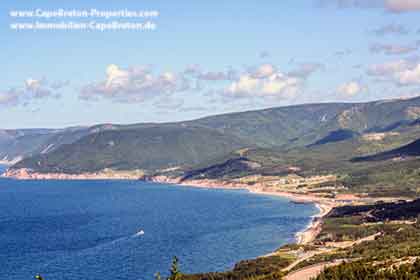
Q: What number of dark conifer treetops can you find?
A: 1